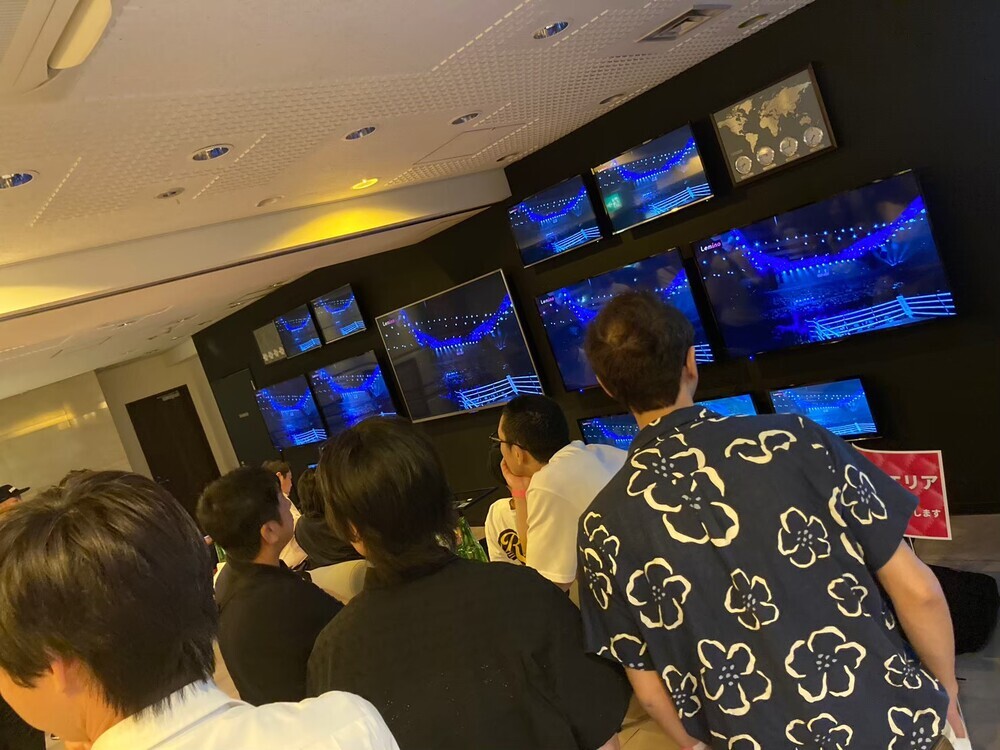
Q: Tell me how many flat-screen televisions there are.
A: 12